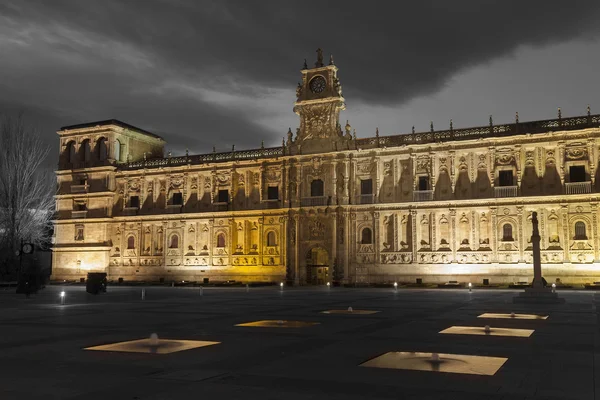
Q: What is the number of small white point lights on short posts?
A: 6